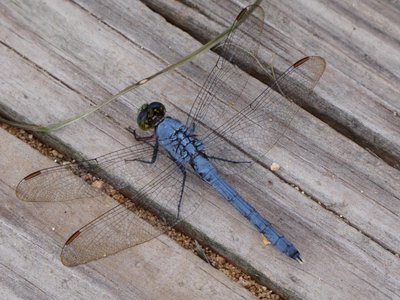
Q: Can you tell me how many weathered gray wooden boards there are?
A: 3